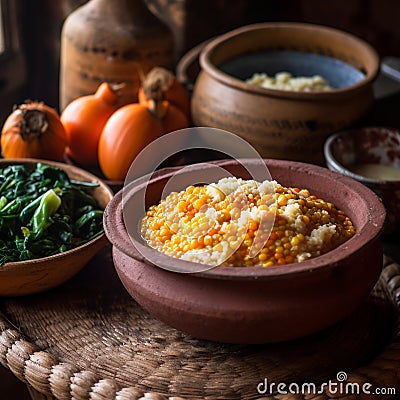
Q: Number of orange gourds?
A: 4